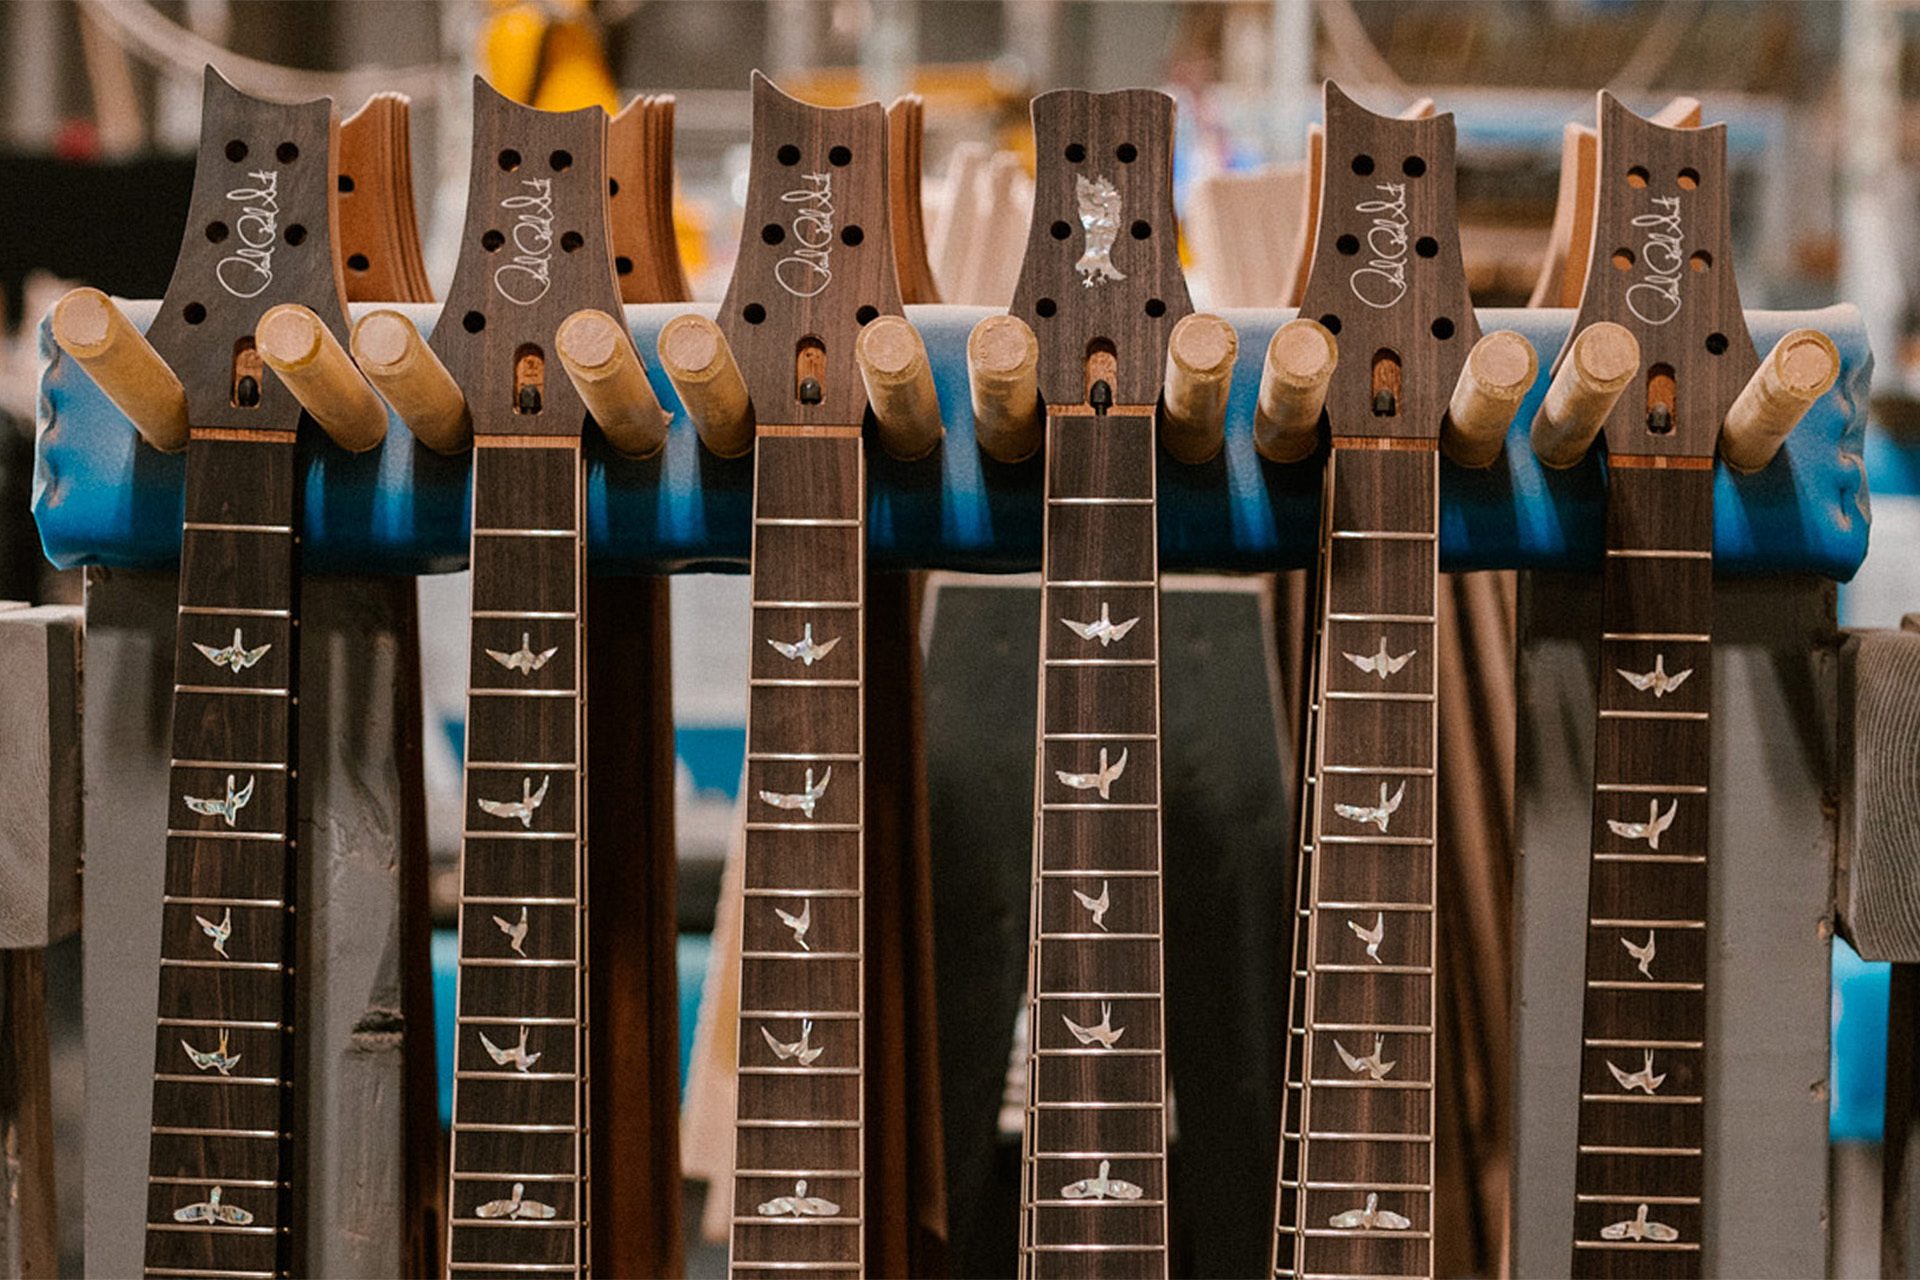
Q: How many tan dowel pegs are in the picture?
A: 12